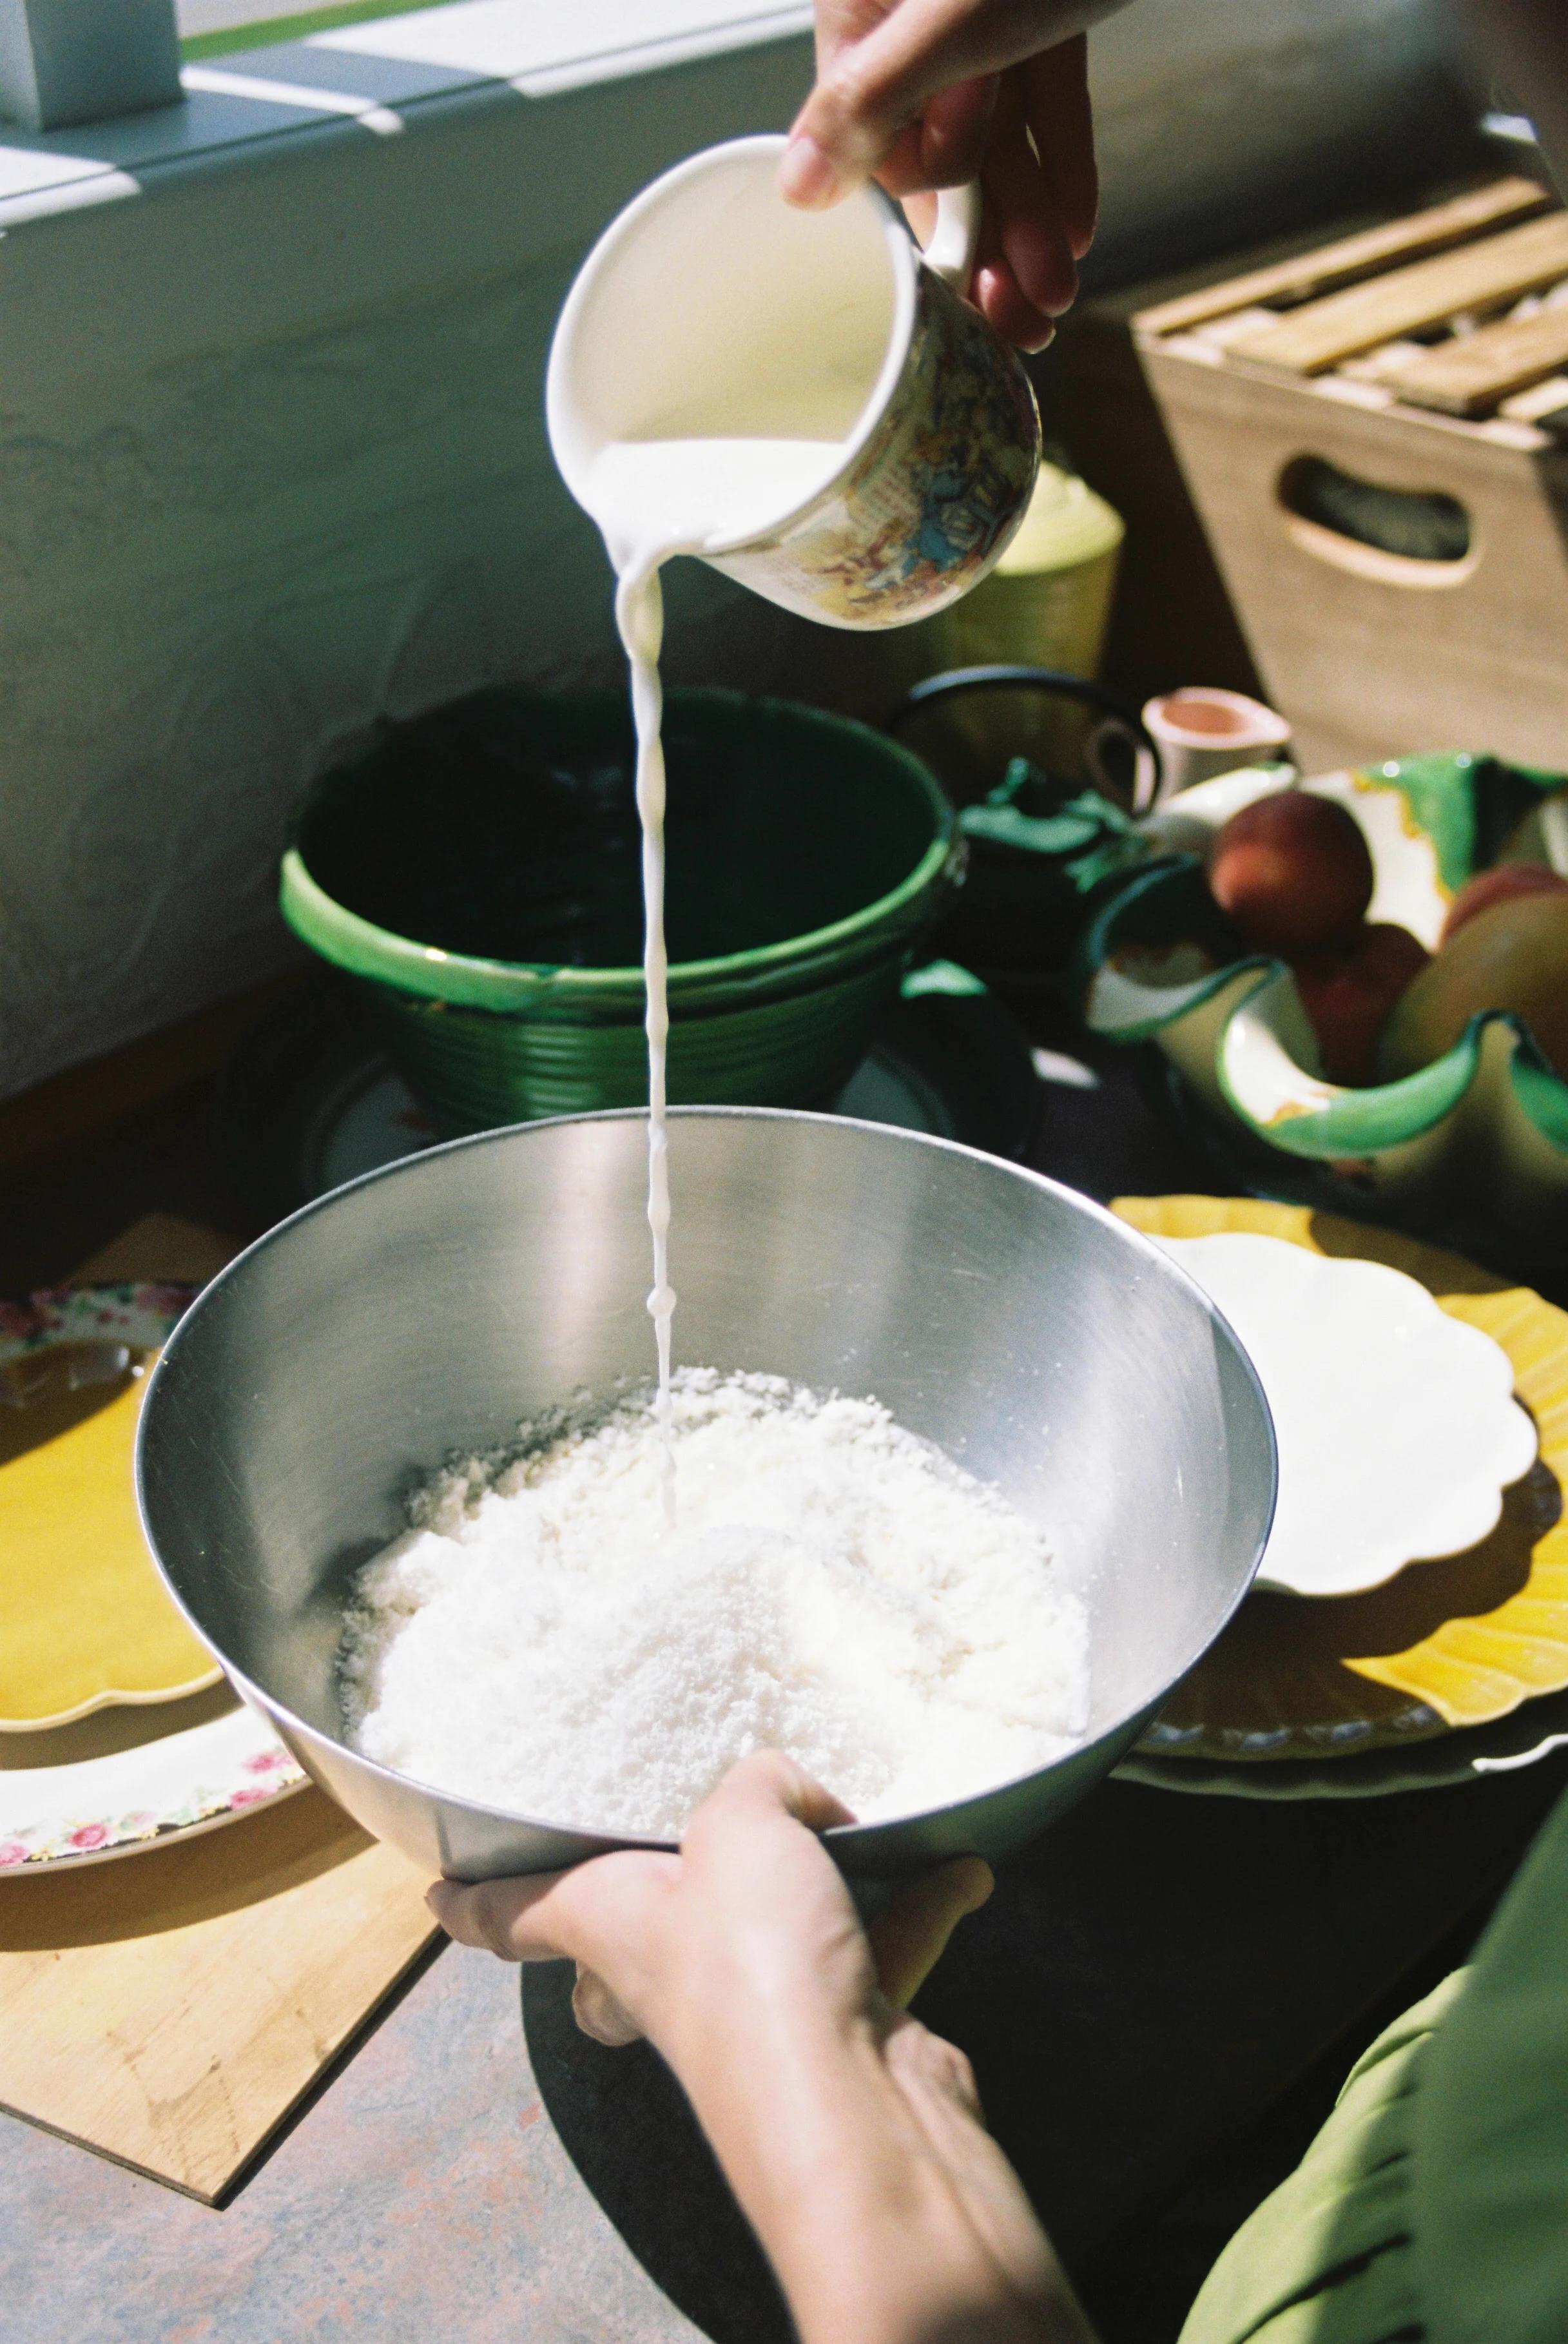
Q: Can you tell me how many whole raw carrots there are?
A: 0